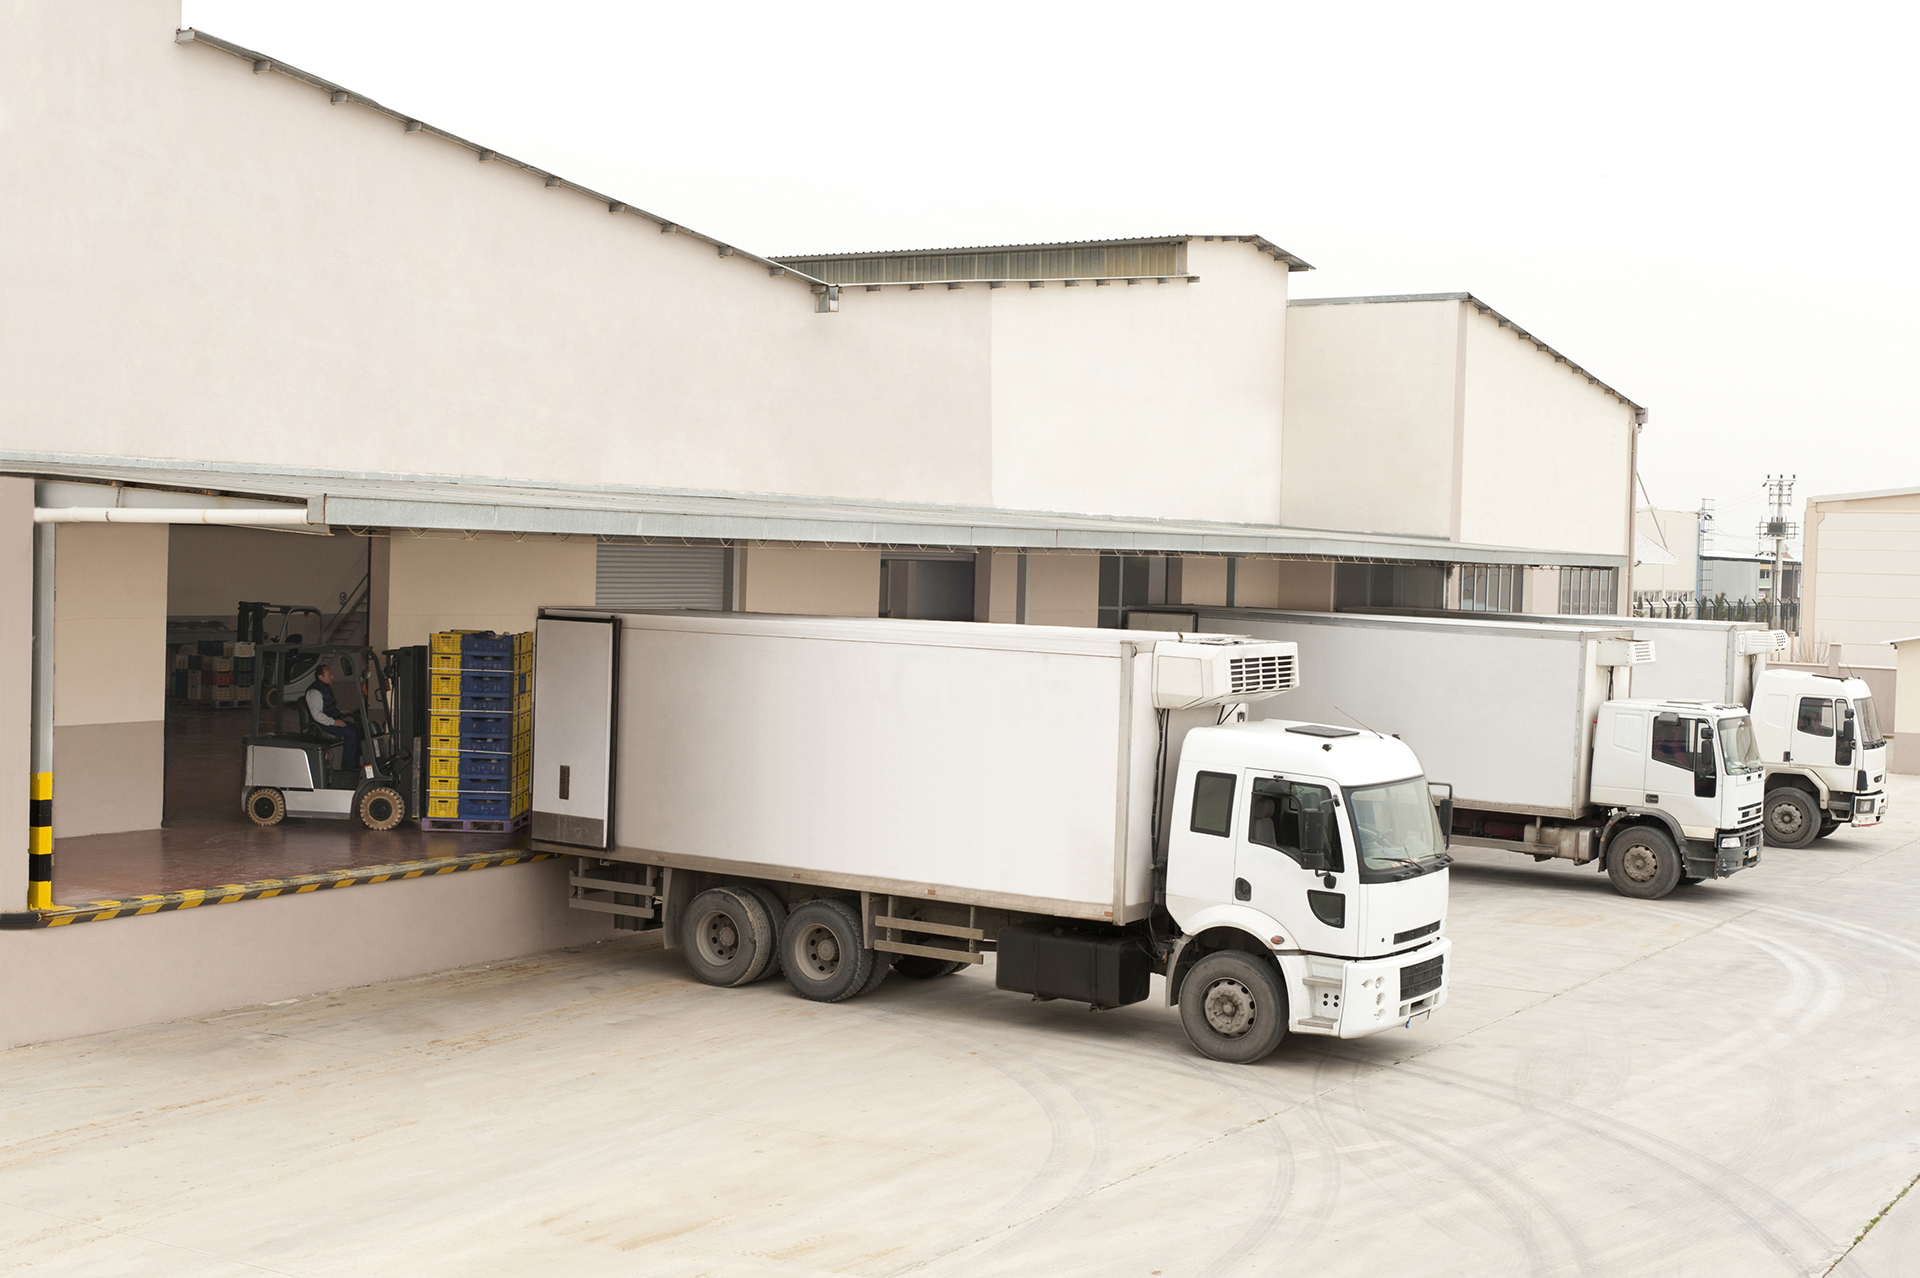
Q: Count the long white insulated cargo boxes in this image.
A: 3